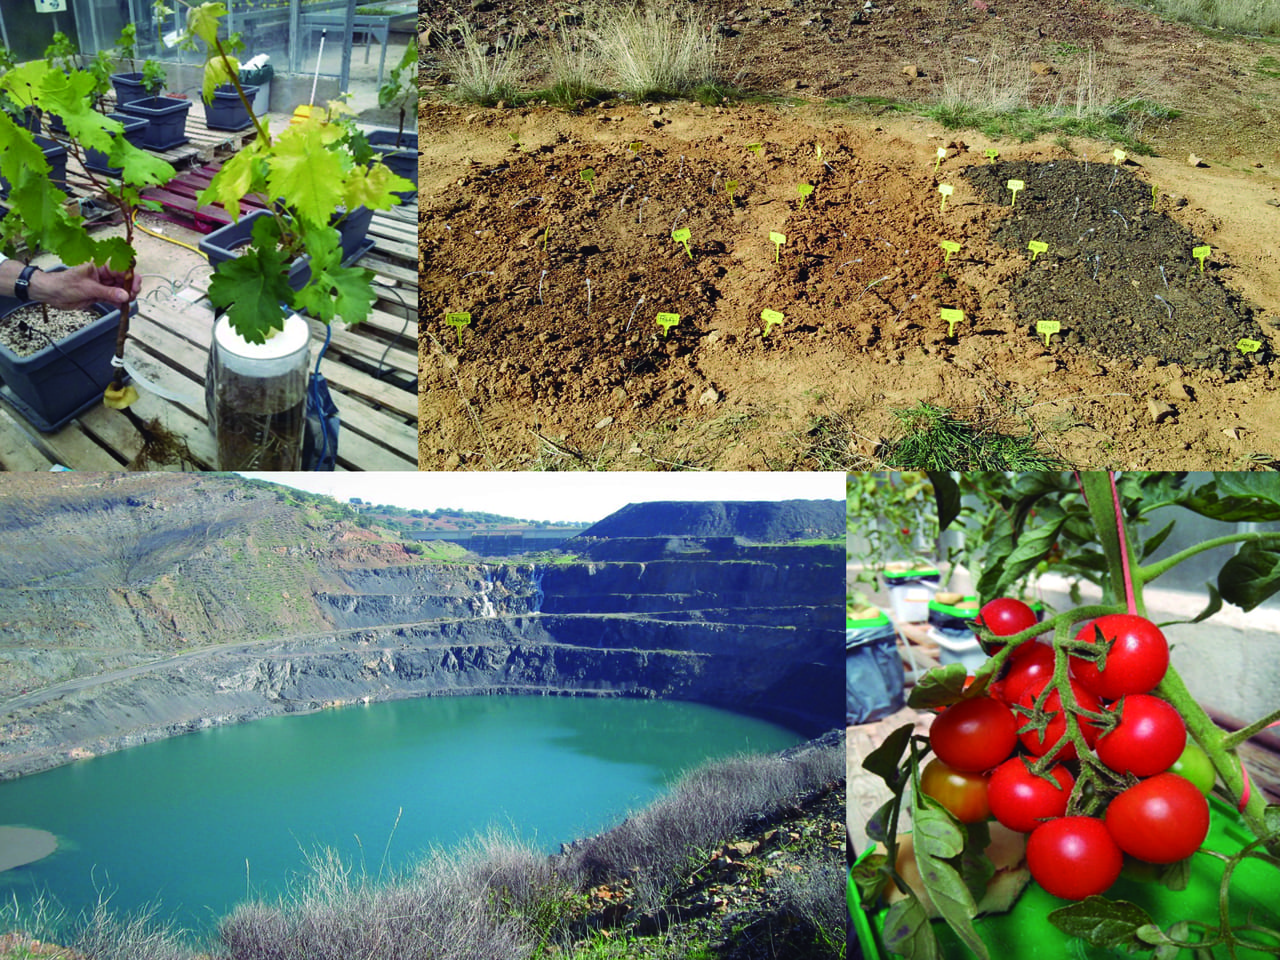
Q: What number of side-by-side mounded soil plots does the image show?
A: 3